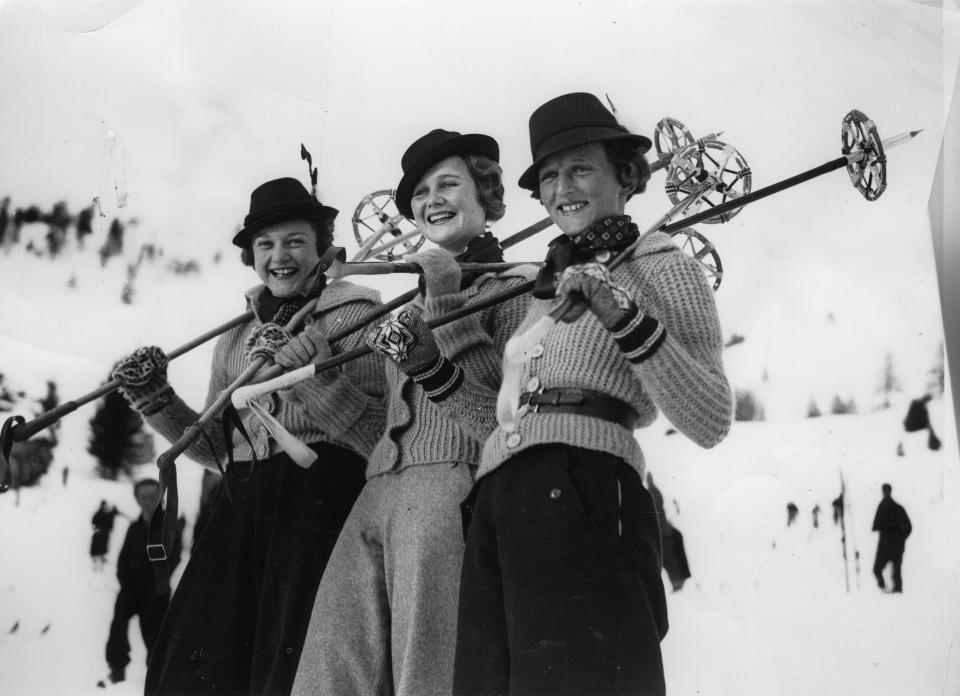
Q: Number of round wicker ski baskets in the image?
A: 5